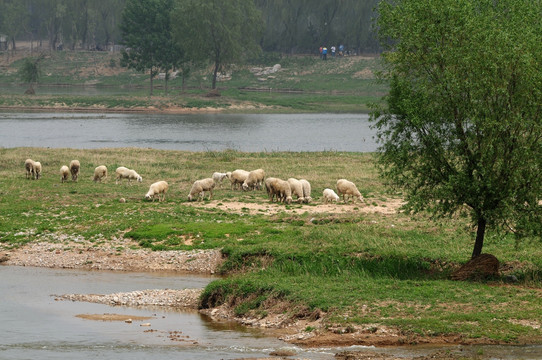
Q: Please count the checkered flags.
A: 0